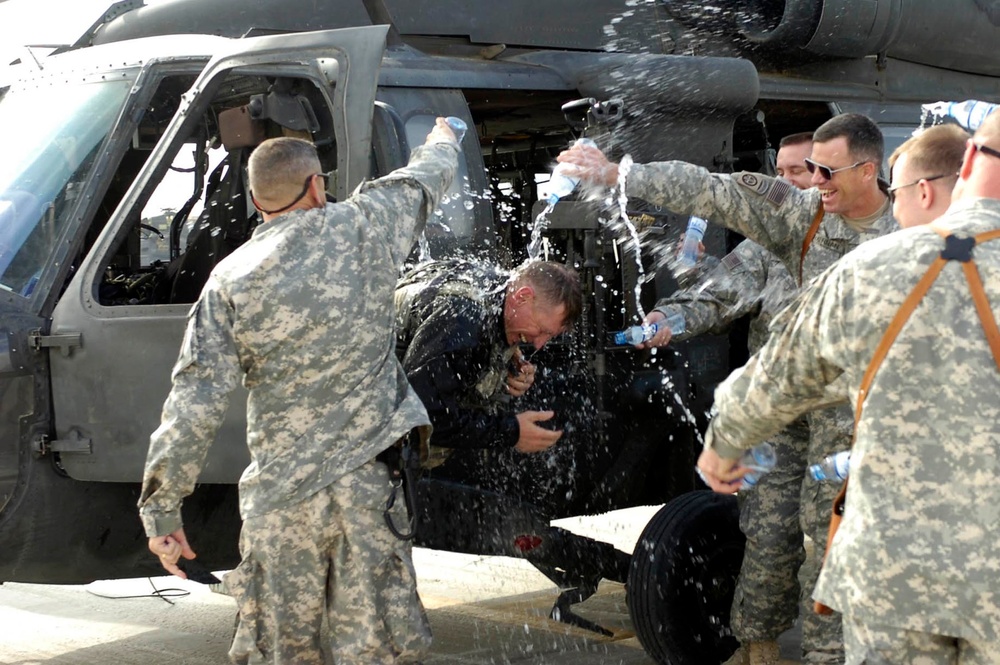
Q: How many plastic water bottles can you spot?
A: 7